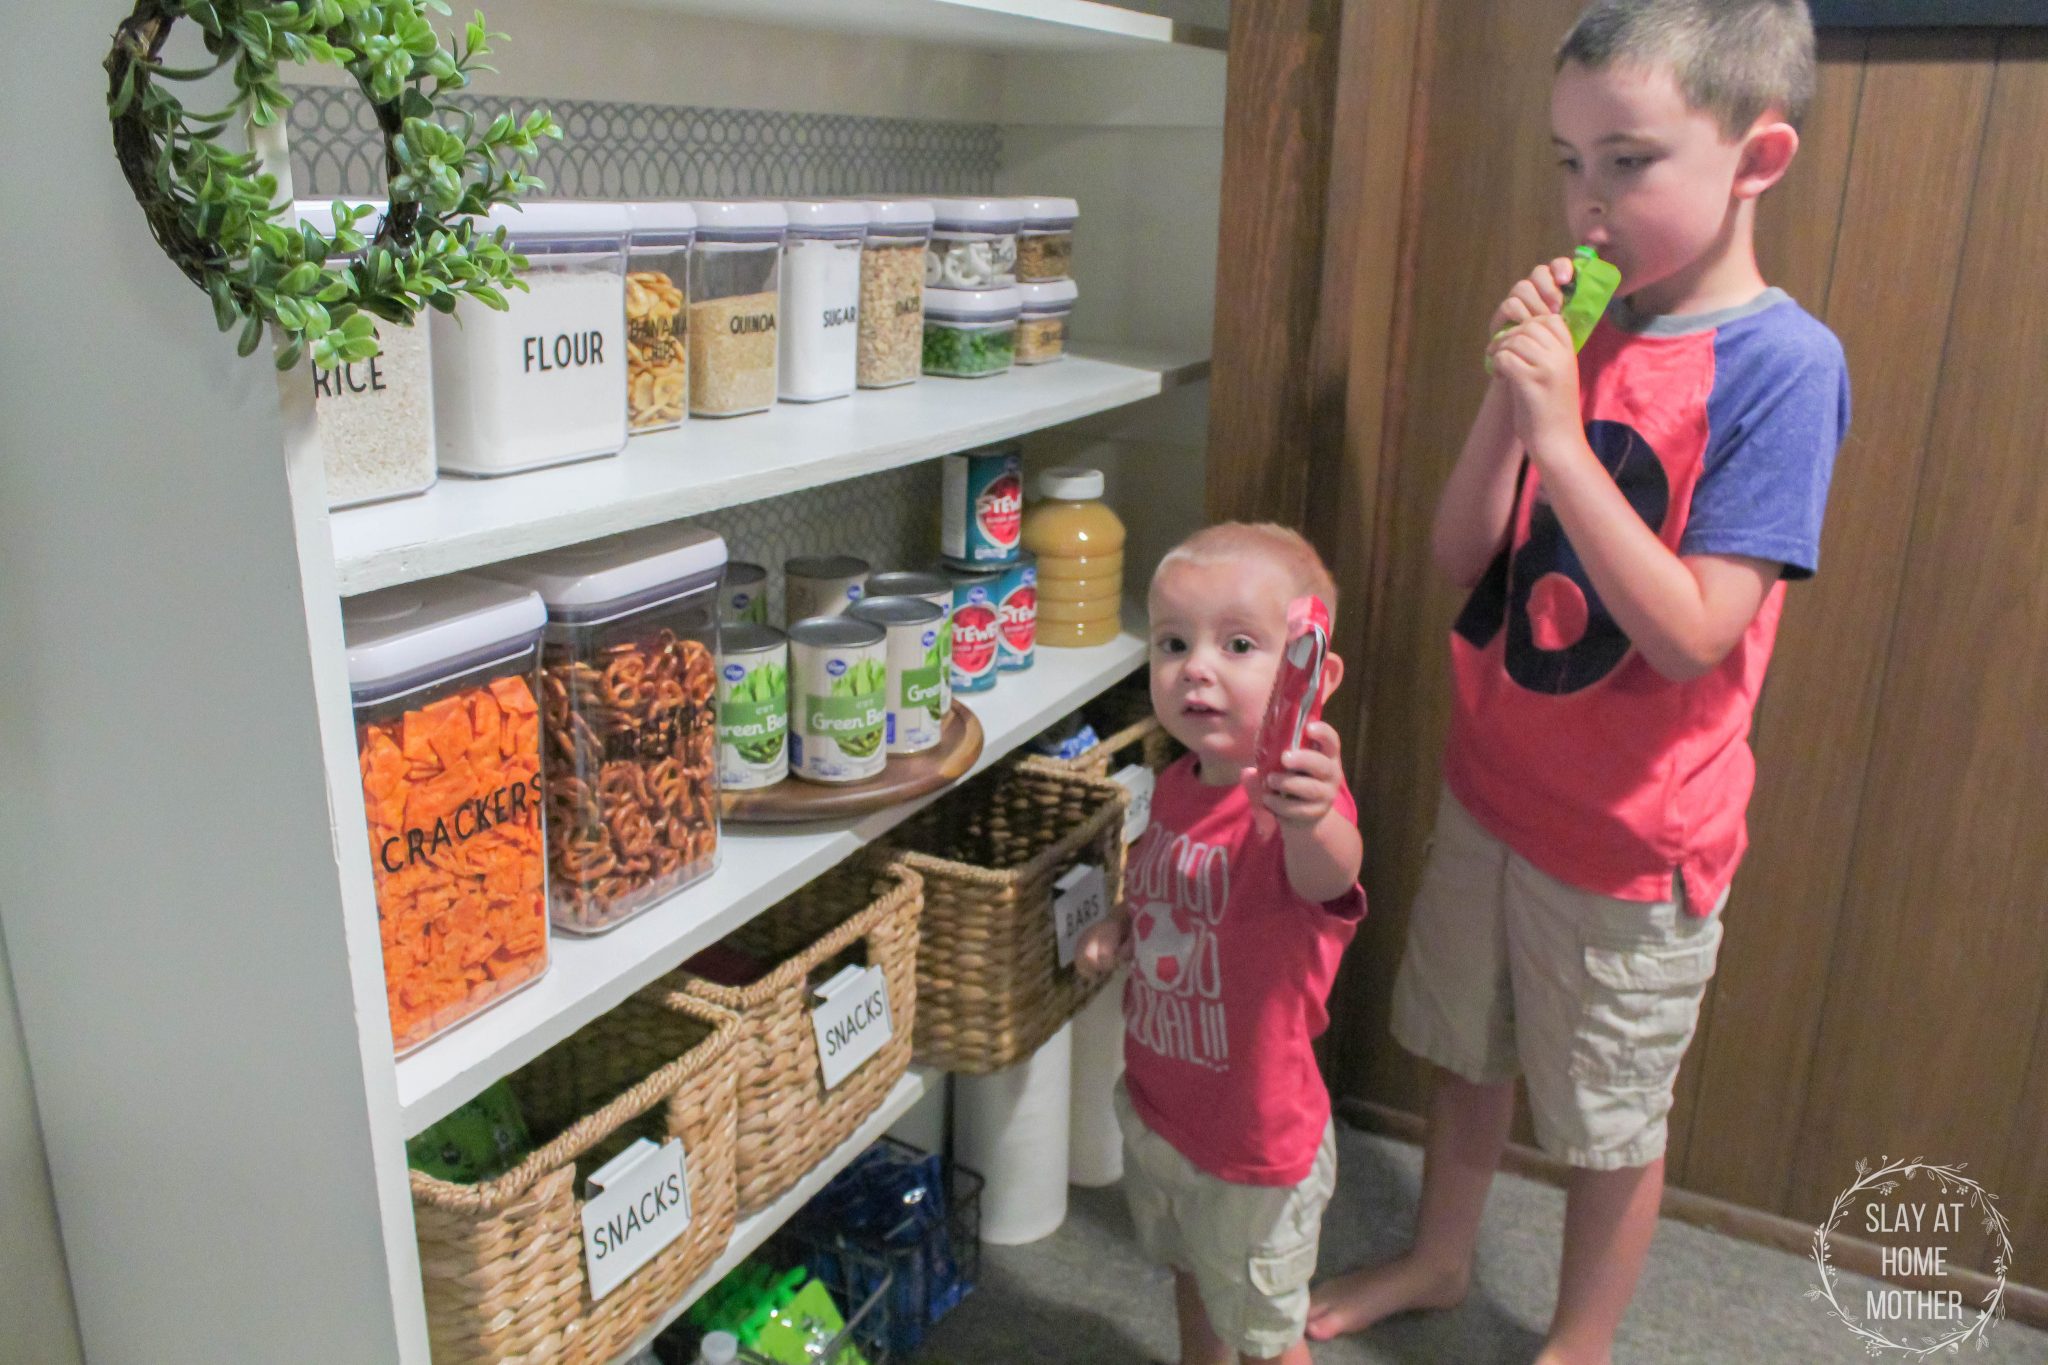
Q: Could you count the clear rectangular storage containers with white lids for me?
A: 12